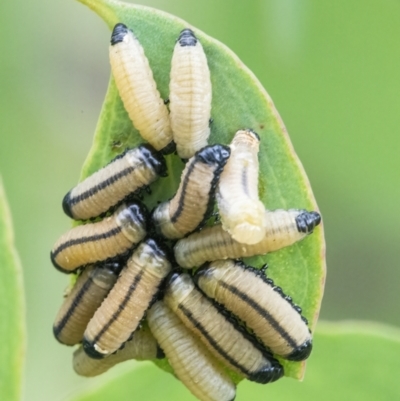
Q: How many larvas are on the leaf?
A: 13